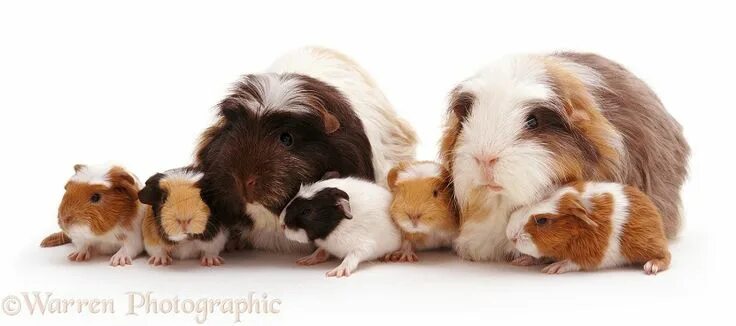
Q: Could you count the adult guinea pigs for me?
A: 2